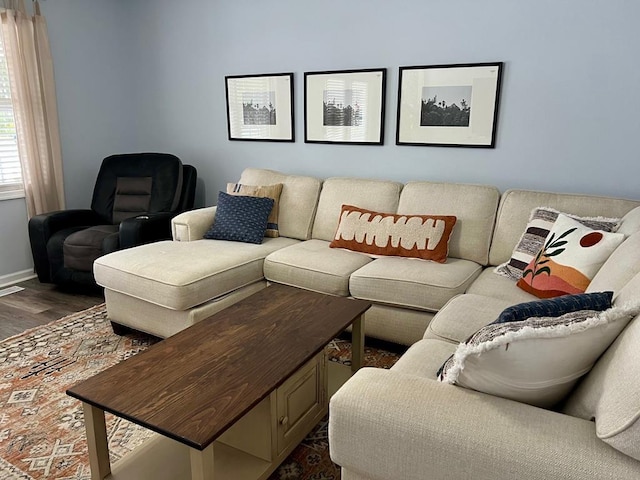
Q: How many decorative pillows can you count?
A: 7